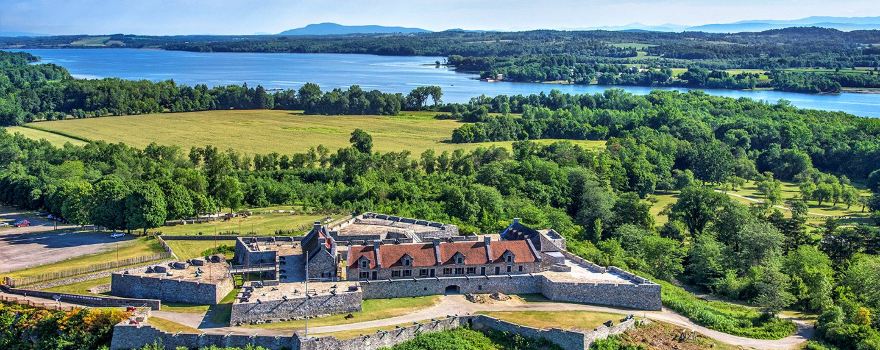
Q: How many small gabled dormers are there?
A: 4